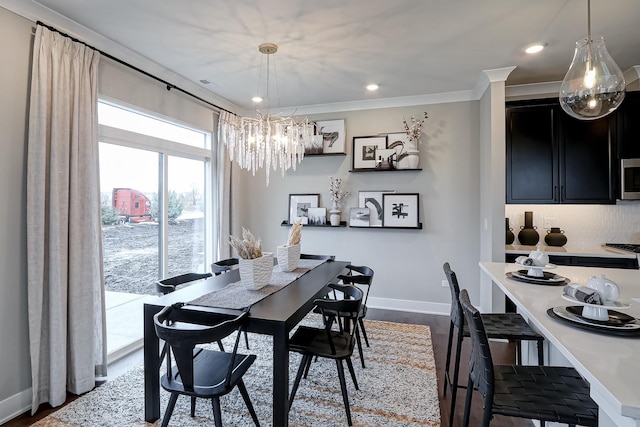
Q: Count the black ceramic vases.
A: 3